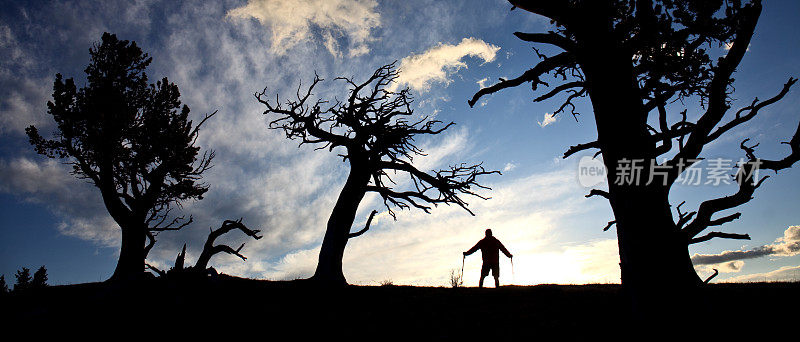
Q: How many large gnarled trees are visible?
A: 3